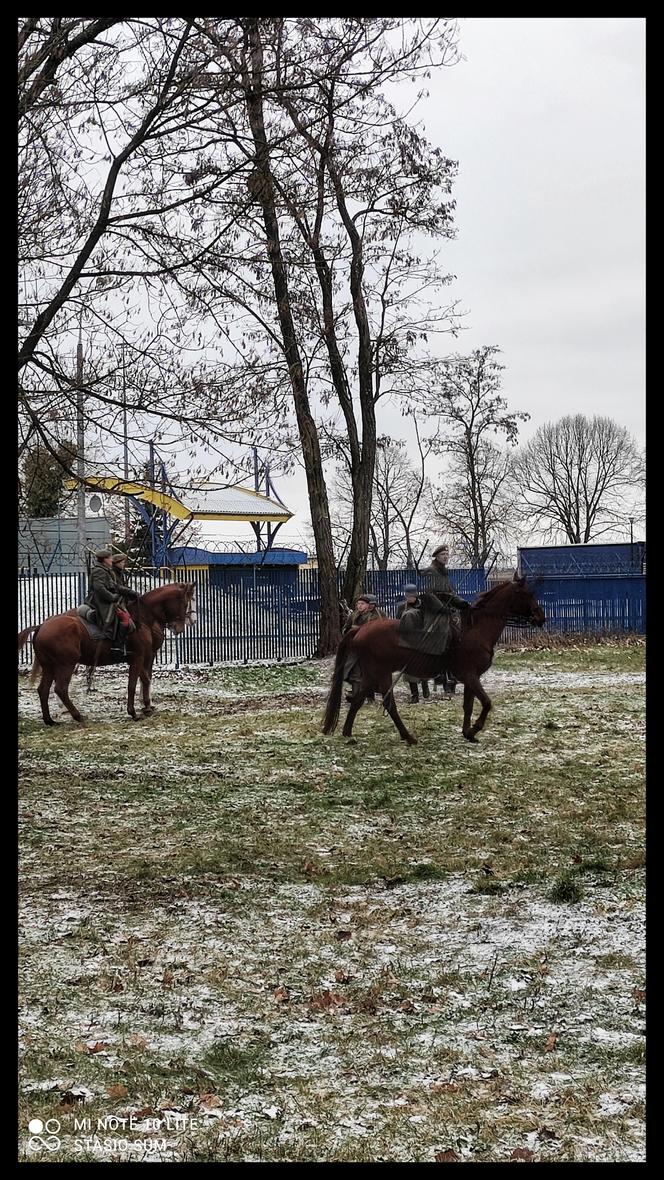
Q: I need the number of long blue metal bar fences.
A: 1